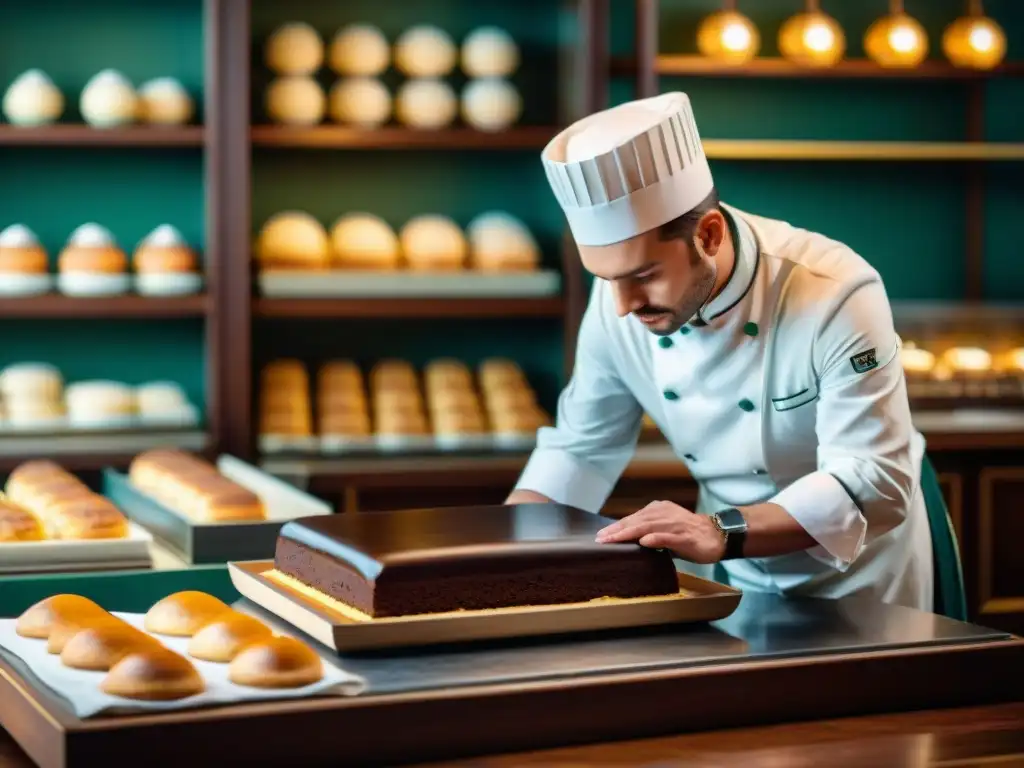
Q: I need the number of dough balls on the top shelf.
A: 11